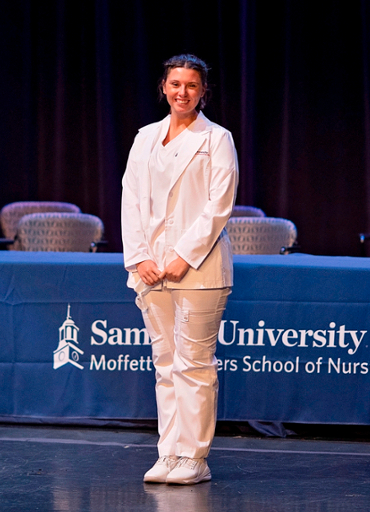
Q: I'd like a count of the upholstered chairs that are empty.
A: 4